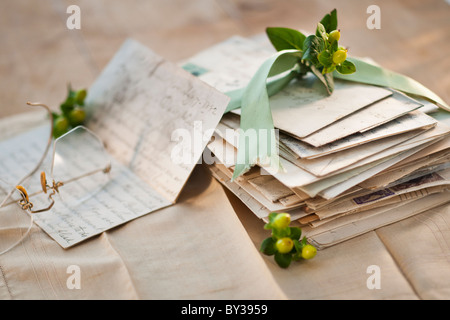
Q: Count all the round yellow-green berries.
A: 8